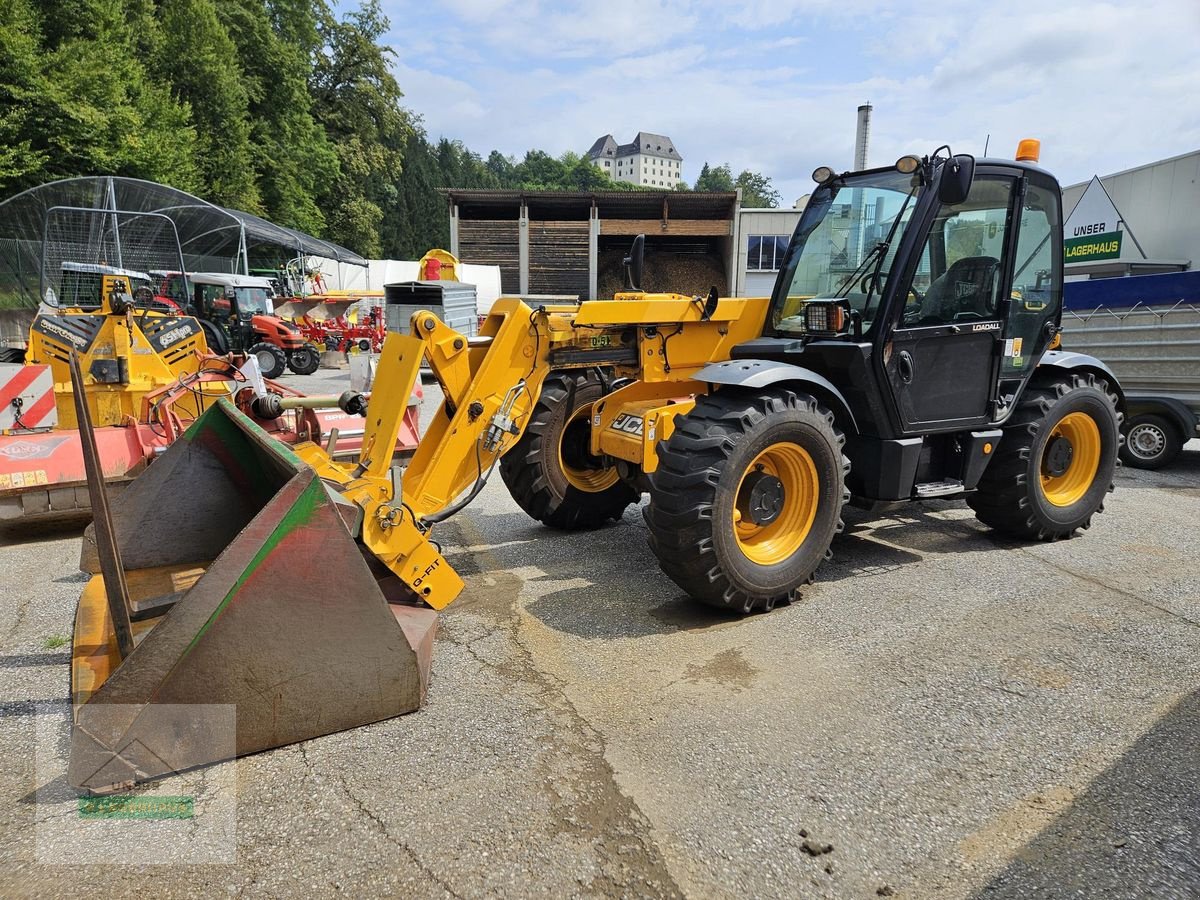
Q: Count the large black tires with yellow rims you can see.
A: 3